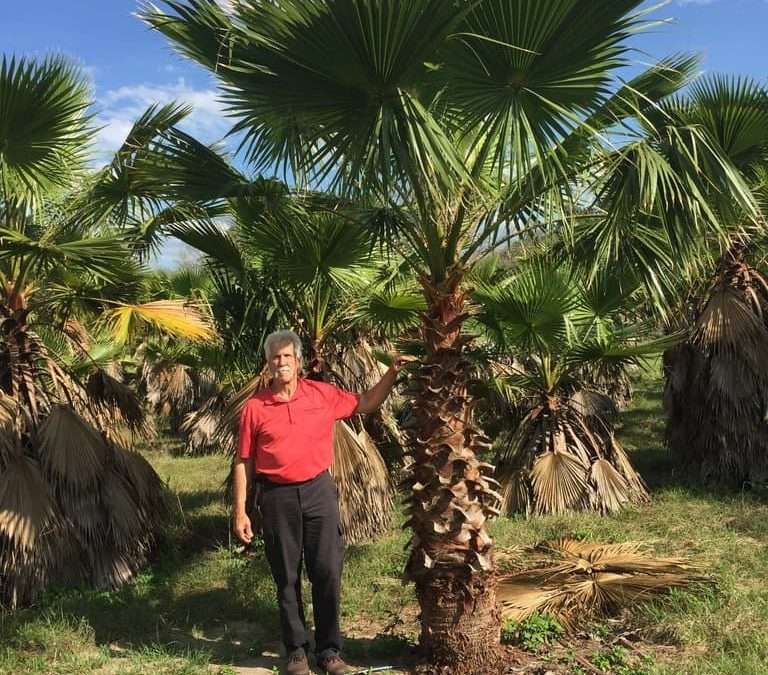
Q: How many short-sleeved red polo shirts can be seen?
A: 1